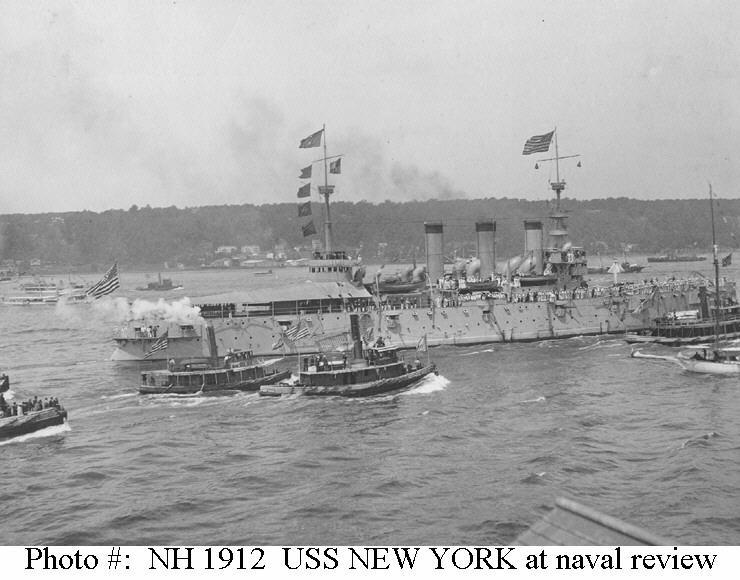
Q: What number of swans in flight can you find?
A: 0